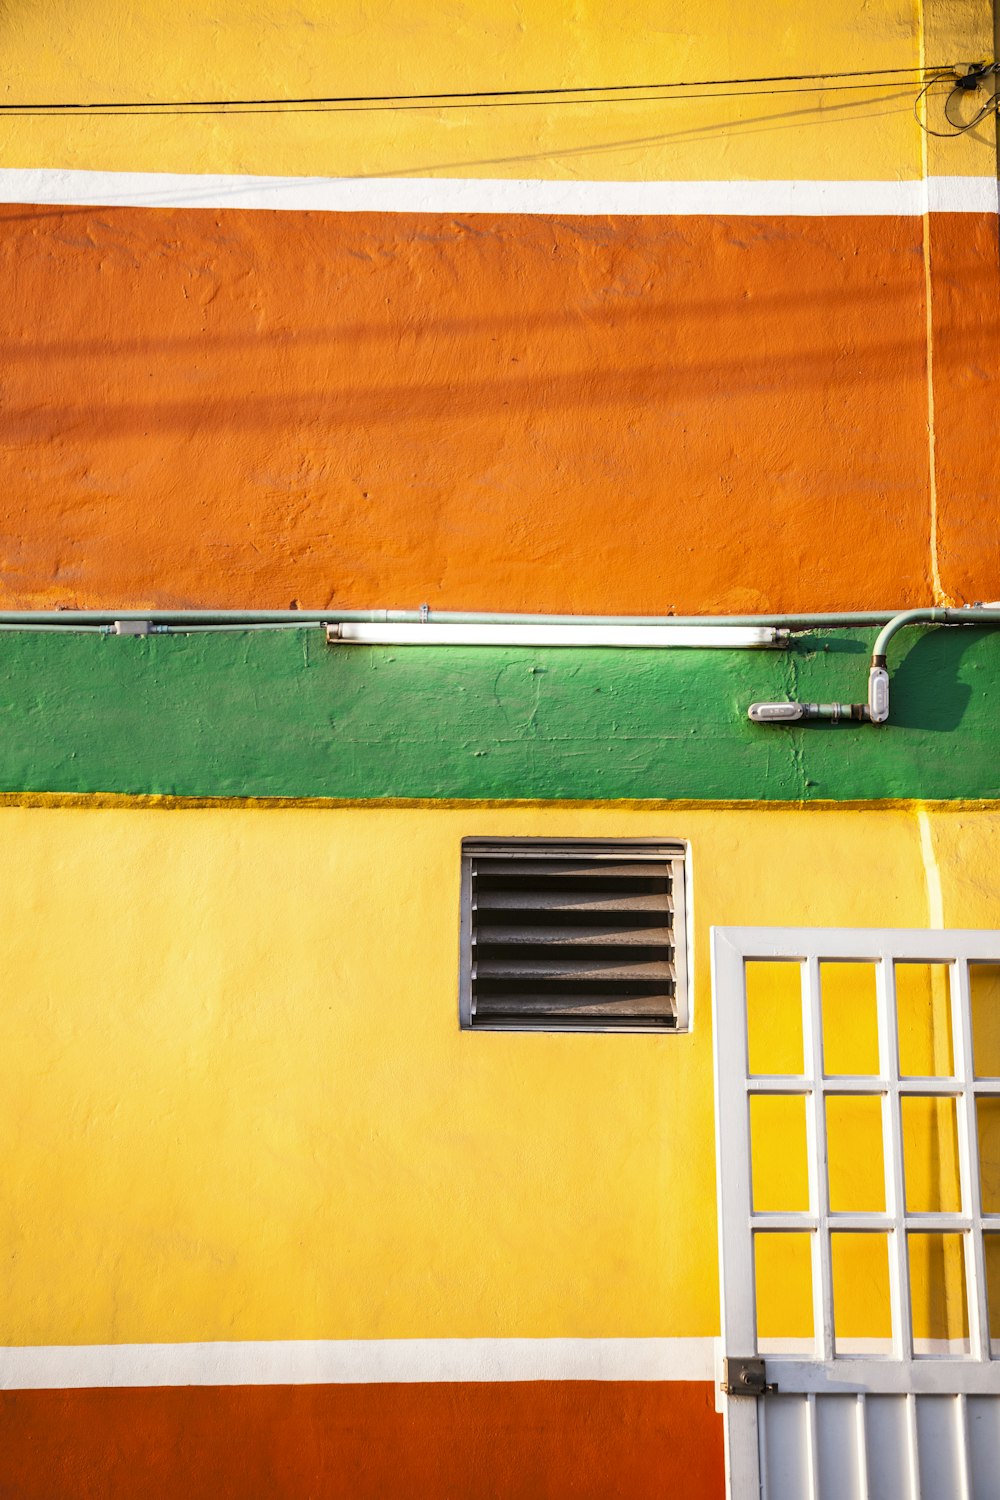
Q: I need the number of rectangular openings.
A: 13